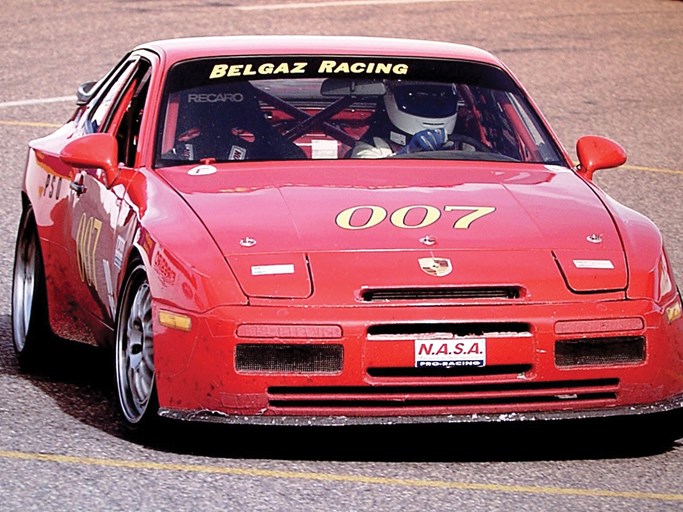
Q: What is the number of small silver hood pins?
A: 3